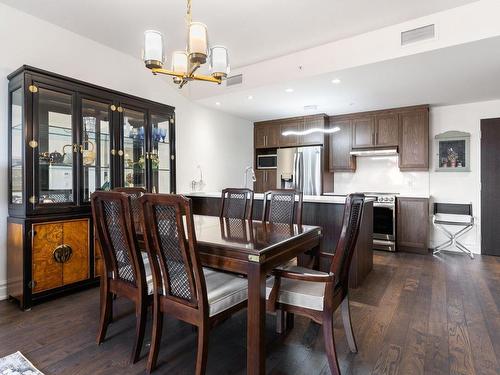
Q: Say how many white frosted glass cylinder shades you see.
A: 4